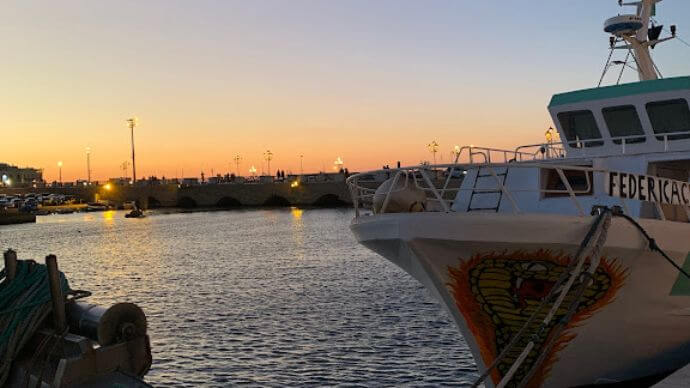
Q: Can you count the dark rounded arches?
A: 5